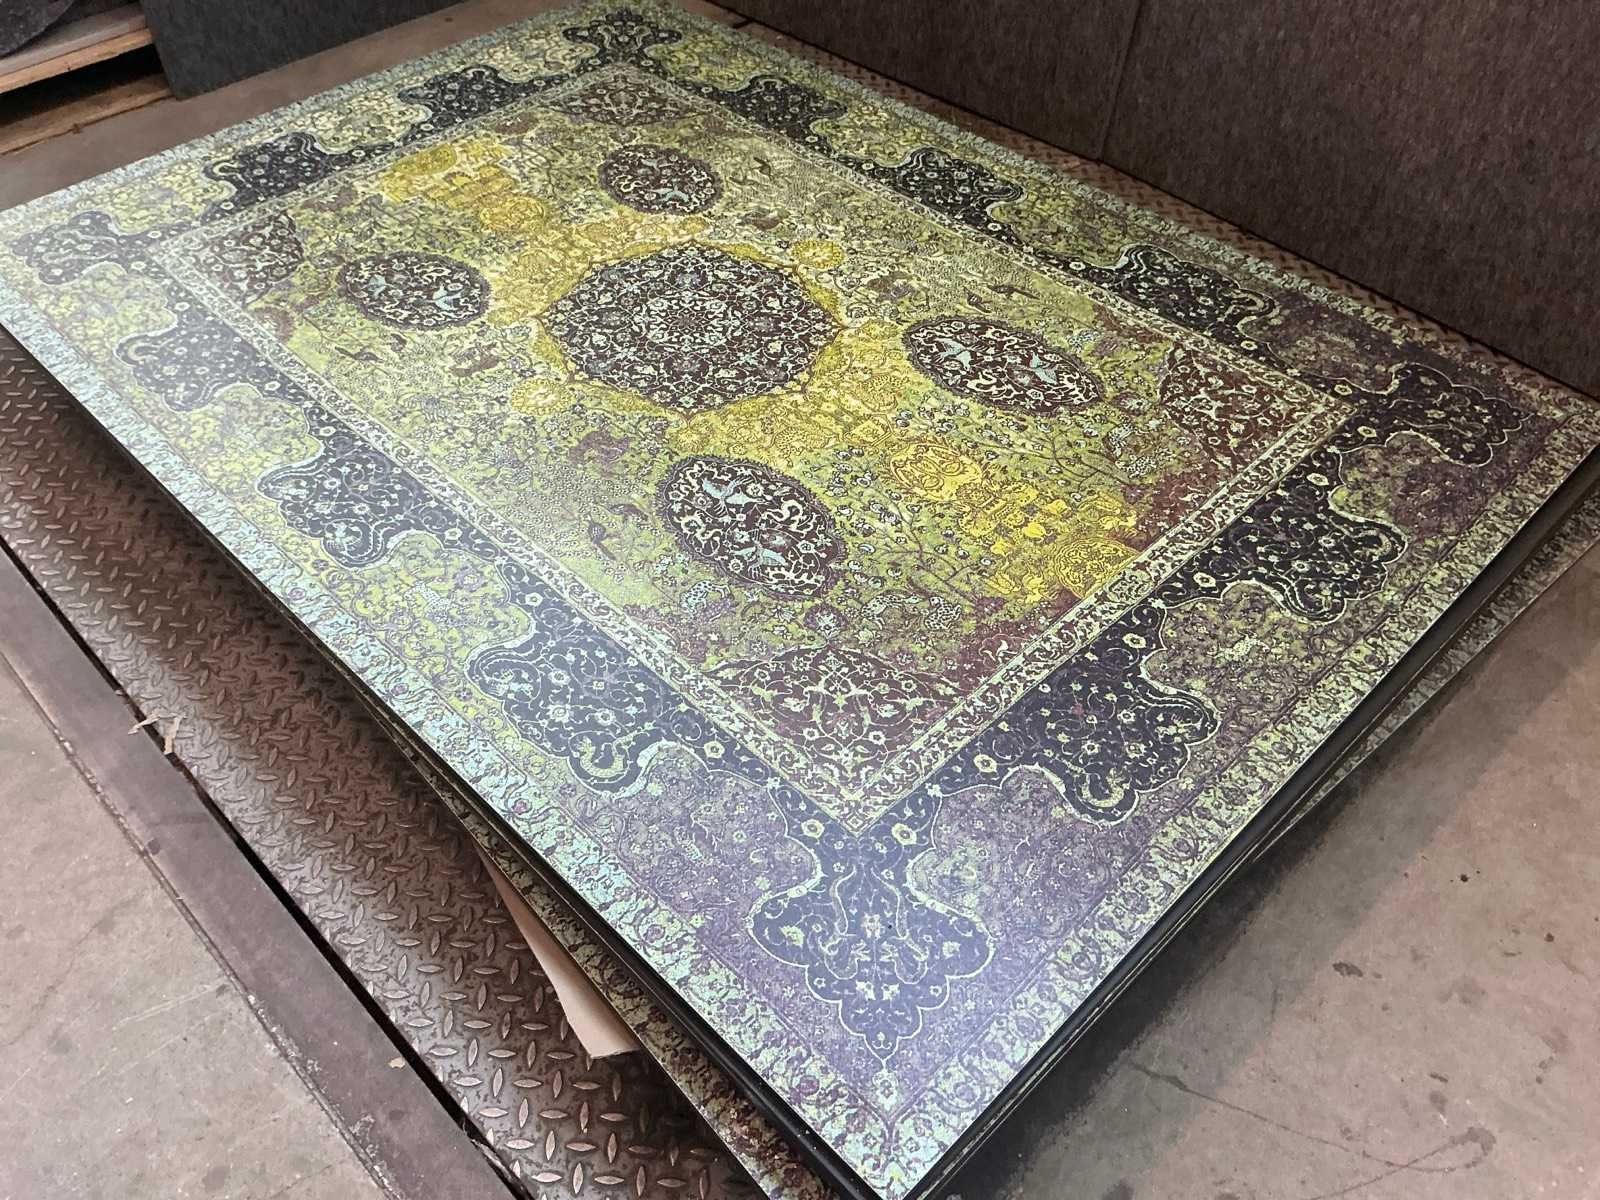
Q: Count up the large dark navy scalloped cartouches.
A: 14